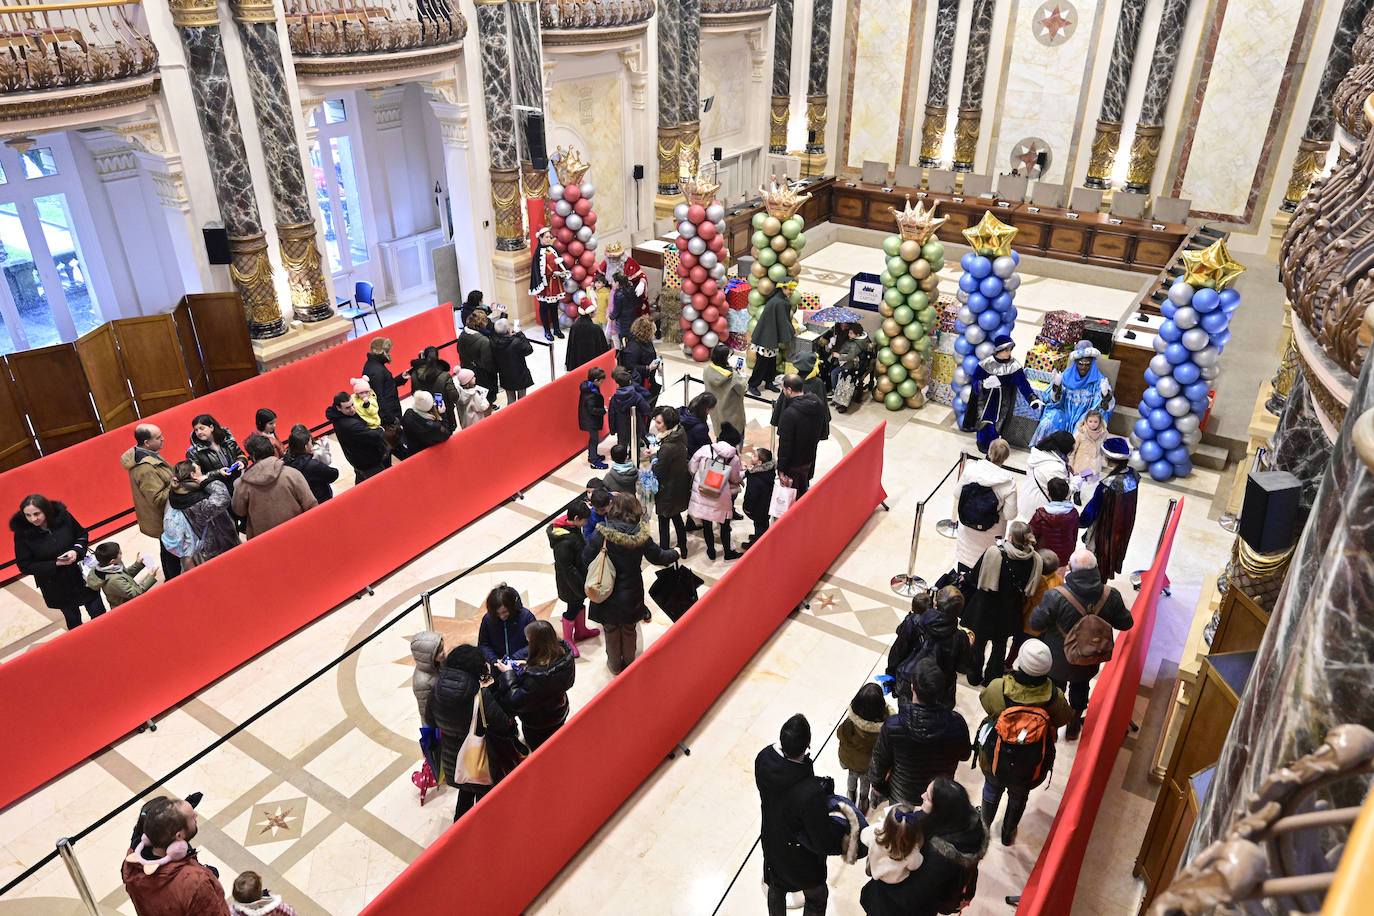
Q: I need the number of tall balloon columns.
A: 6